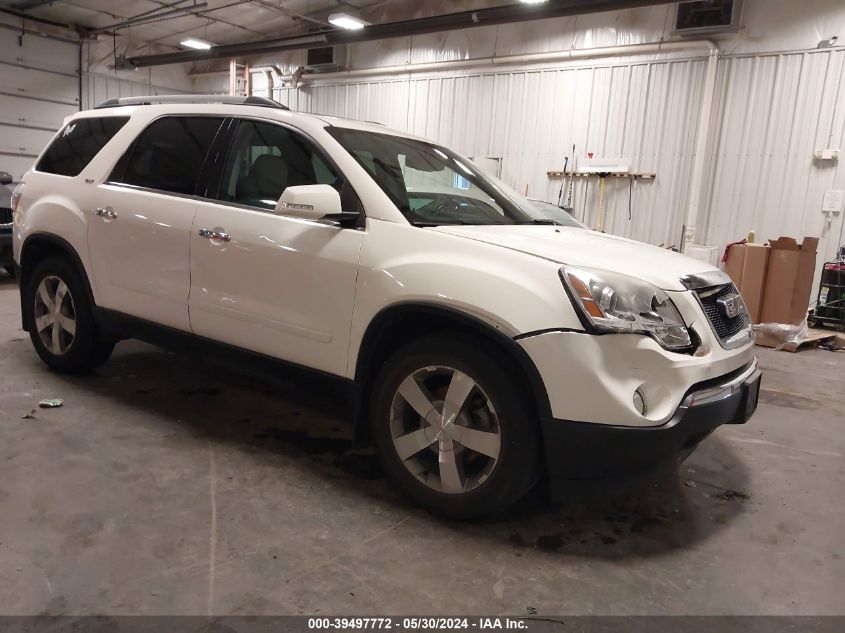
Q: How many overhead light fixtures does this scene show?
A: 3